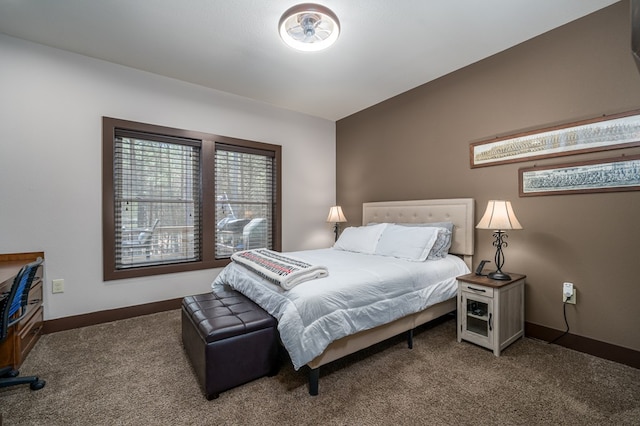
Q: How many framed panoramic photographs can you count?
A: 2